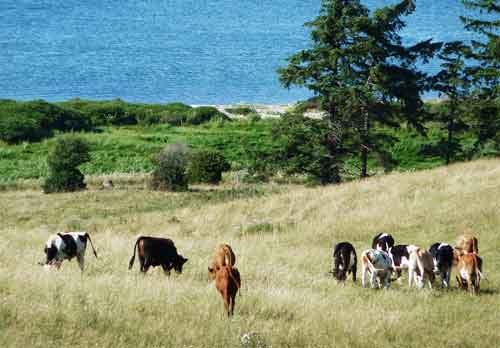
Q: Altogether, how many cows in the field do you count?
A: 12